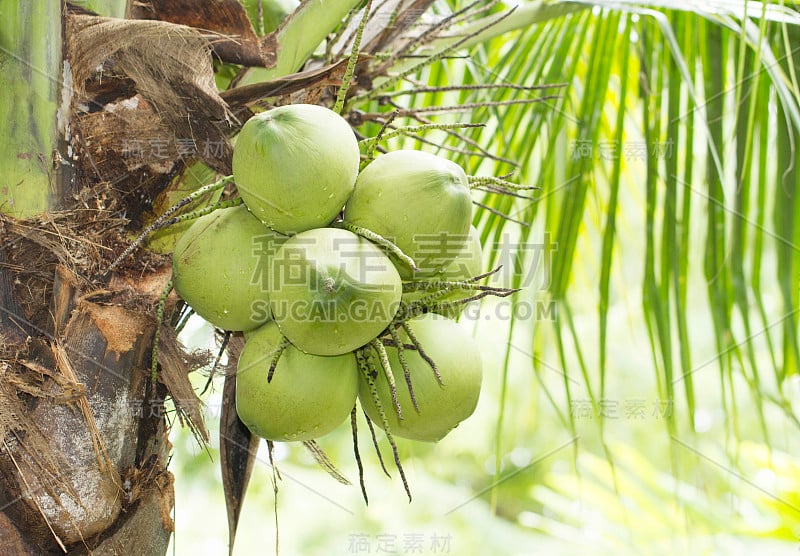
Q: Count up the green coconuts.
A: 7